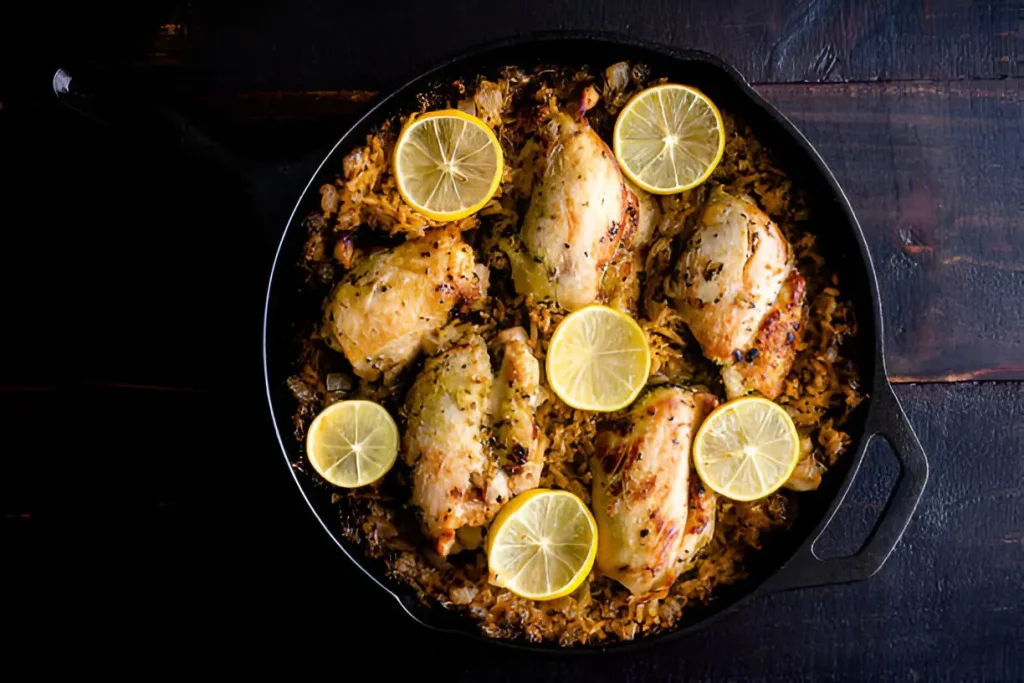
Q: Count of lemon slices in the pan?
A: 6